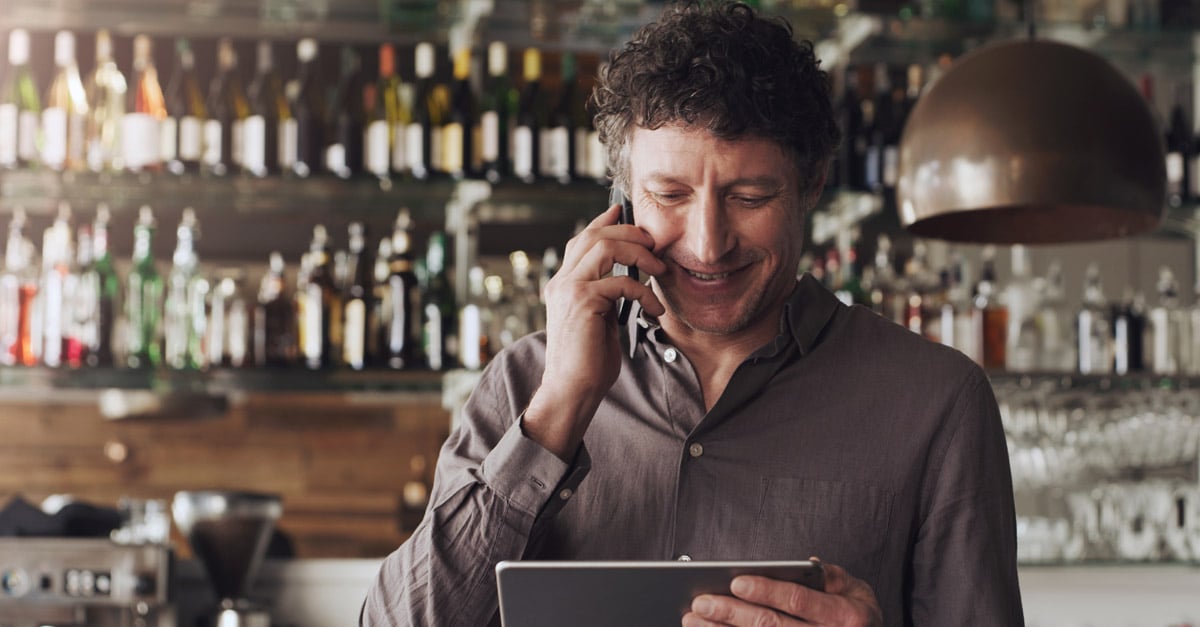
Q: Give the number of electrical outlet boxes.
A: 0